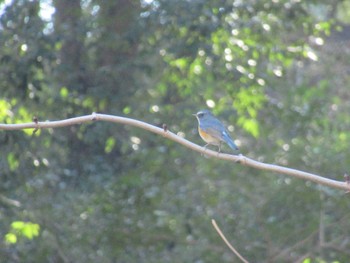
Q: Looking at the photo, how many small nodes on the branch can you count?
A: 5